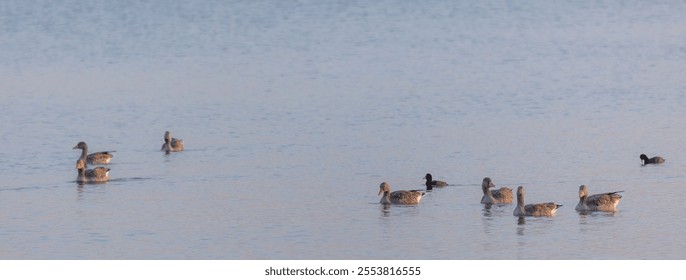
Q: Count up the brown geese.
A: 7